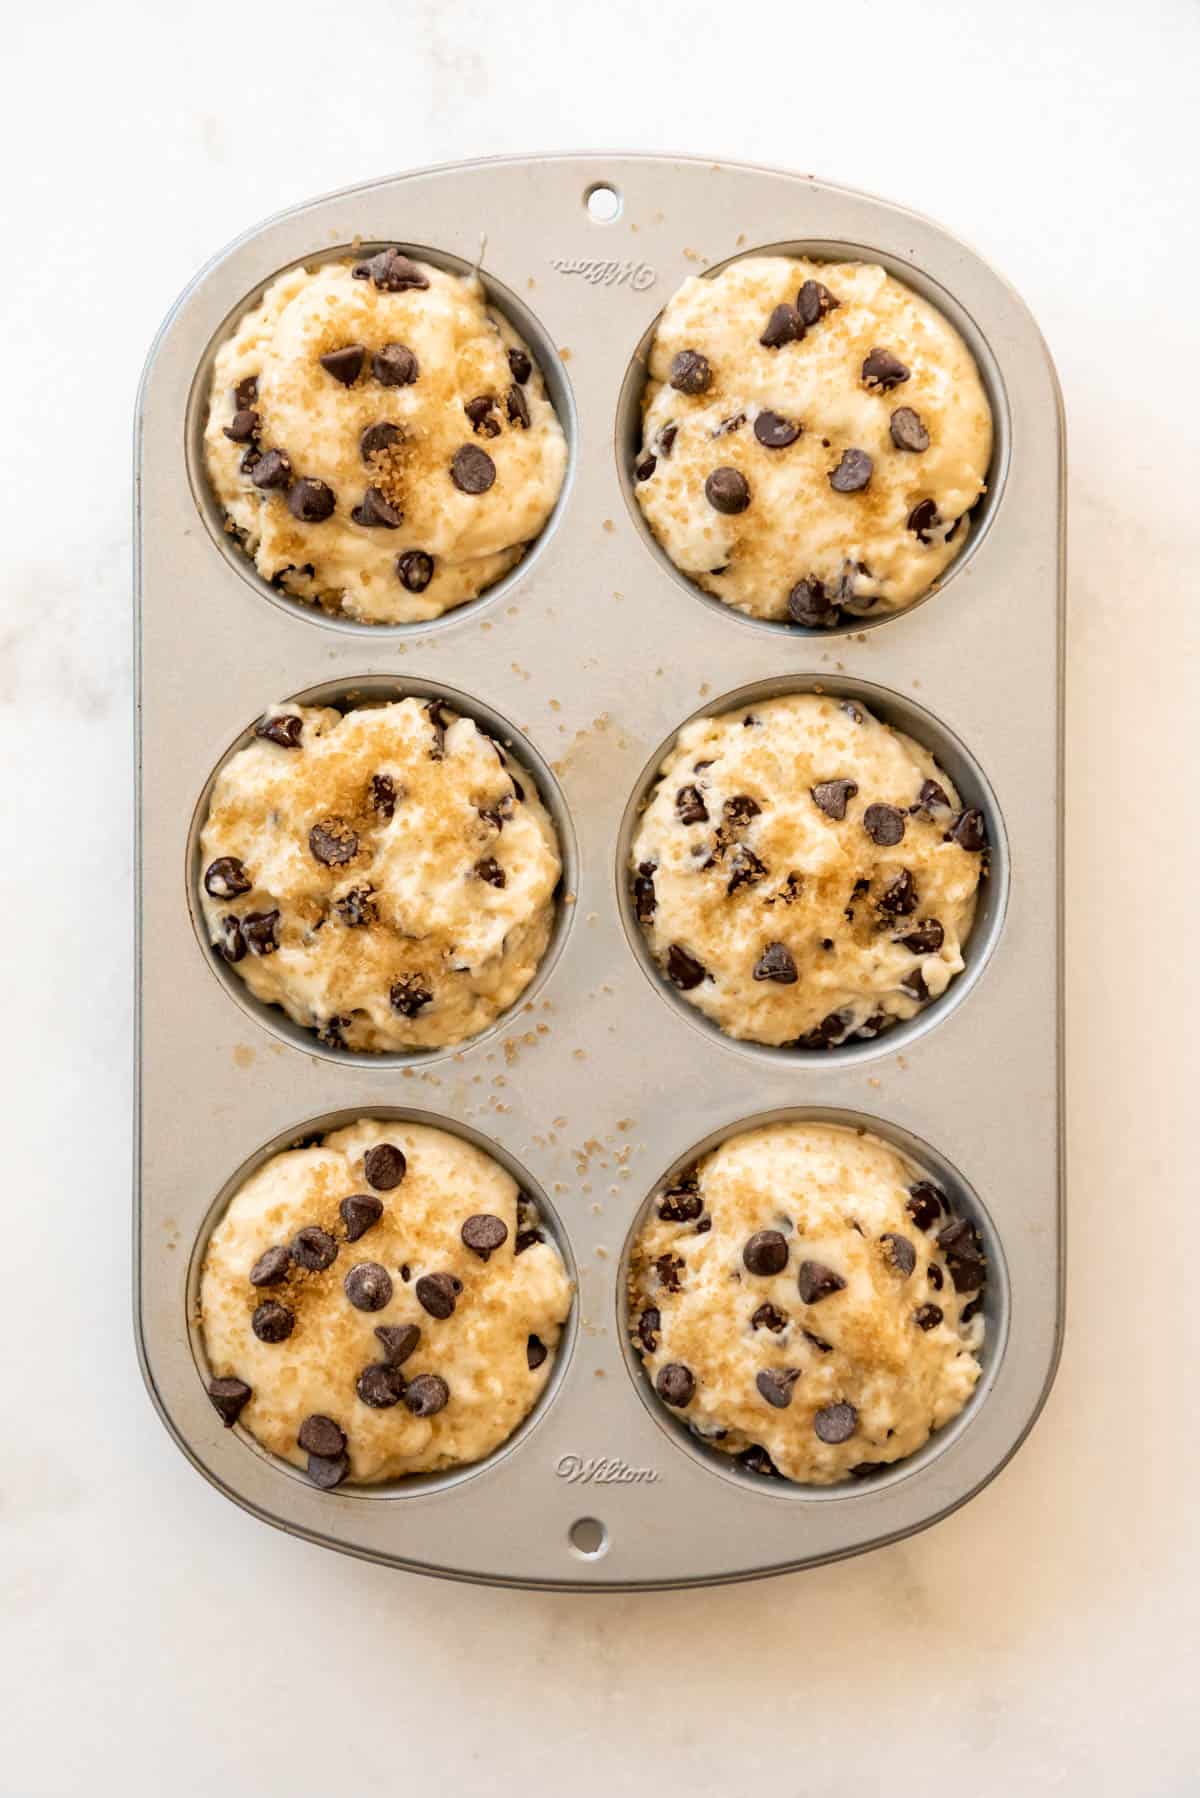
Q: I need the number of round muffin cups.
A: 6